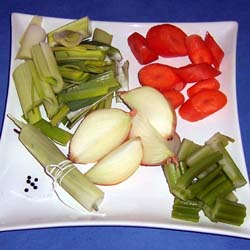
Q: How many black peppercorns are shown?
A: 6